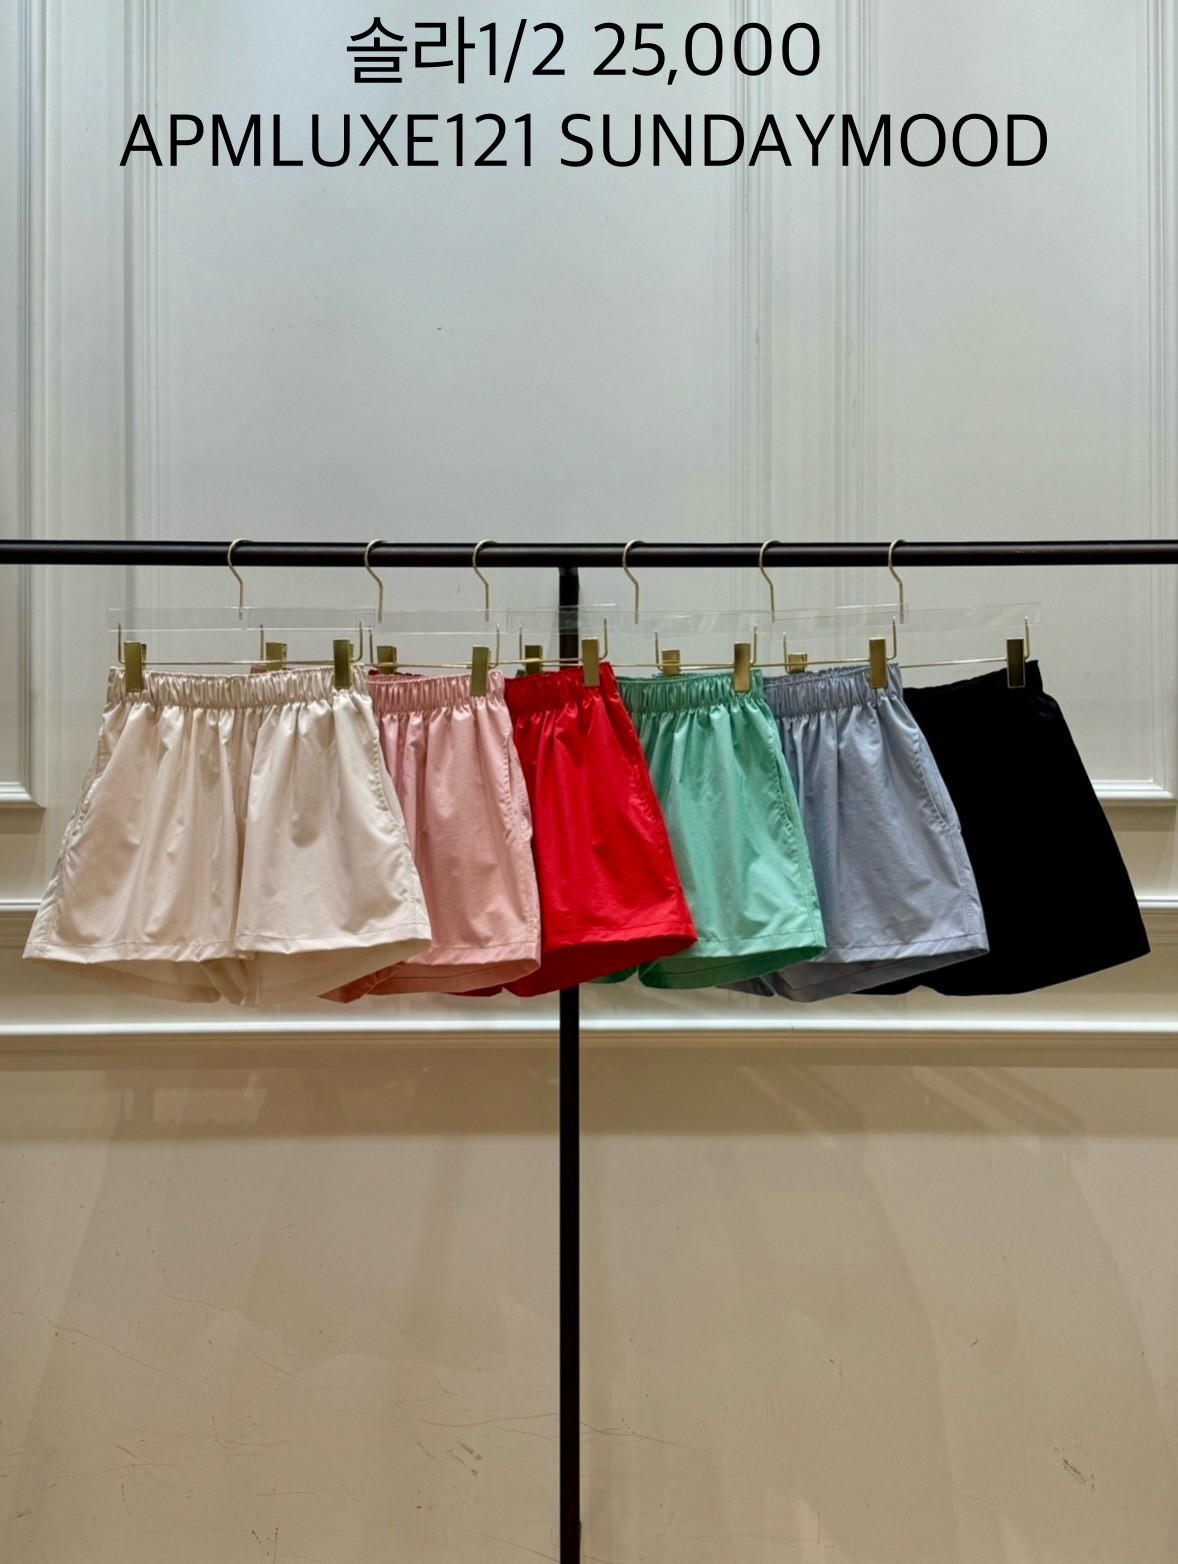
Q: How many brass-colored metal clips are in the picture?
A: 12